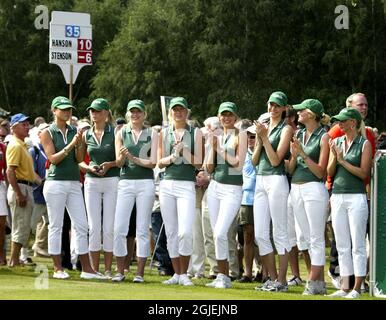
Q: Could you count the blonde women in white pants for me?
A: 7